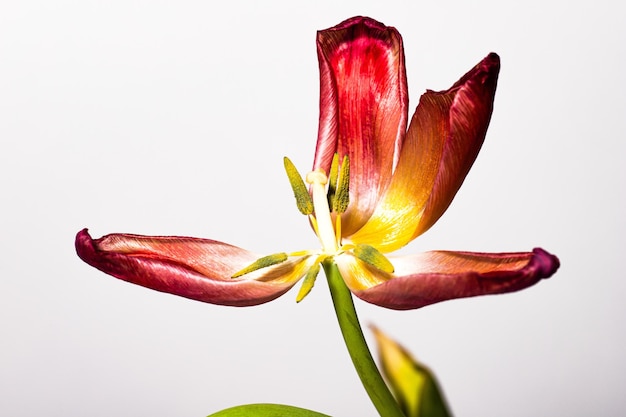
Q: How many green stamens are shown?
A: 6